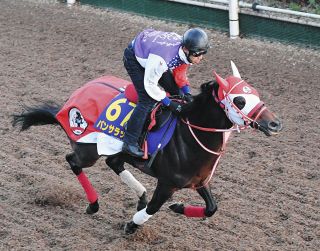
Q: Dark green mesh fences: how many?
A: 1